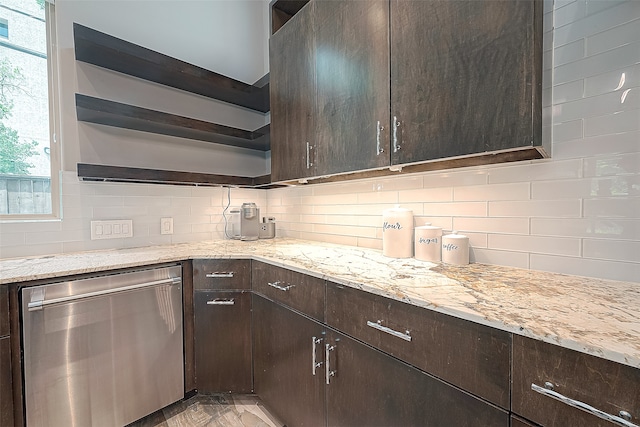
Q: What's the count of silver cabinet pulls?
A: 10